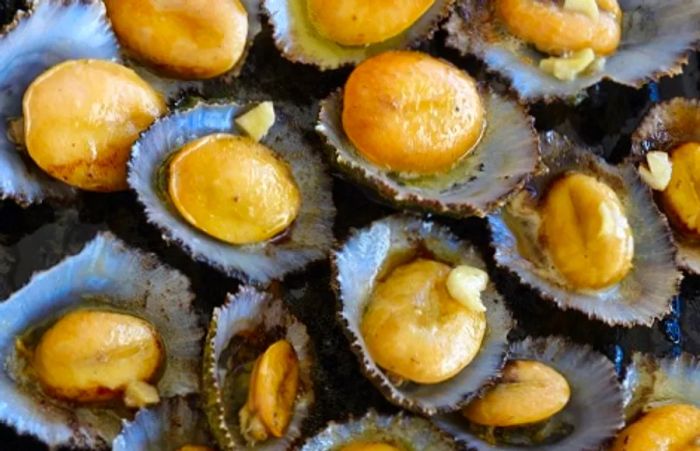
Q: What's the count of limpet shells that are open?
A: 15